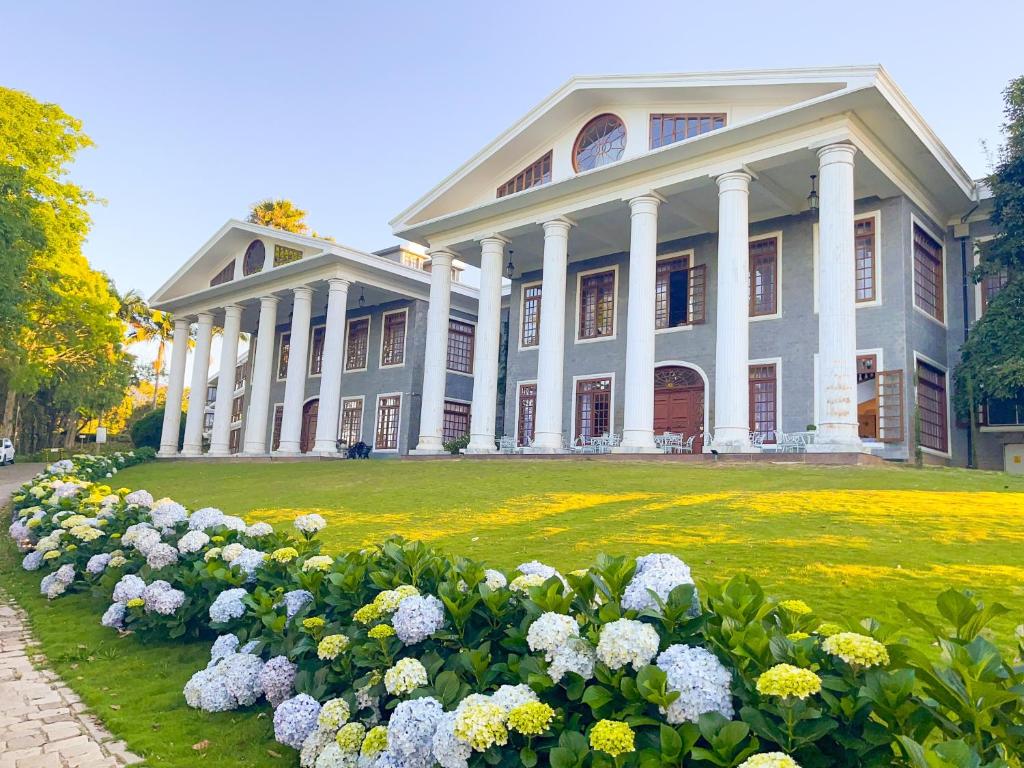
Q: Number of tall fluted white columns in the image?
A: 12